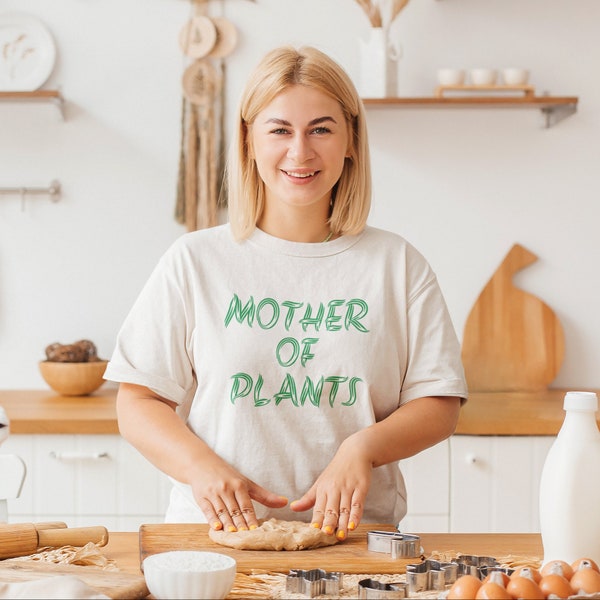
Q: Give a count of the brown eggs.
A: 9